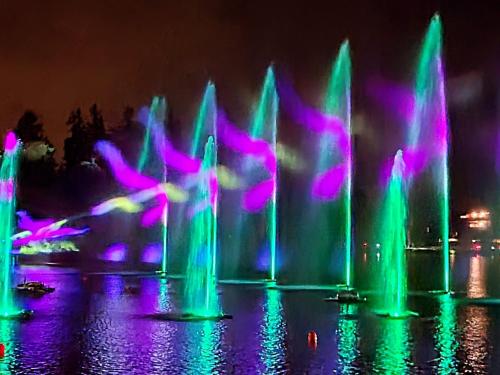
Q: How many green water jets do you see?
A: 8